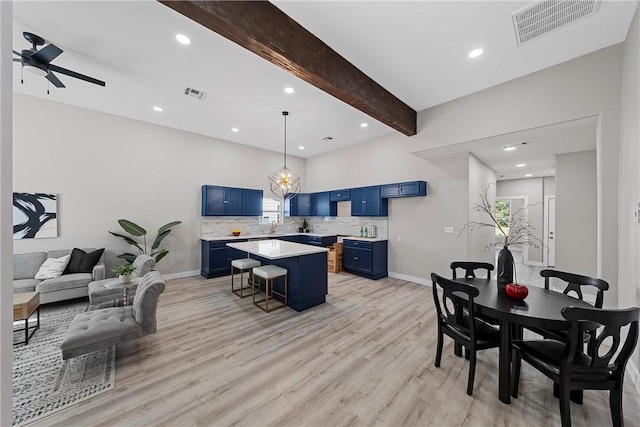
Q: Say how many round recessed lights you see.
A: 10